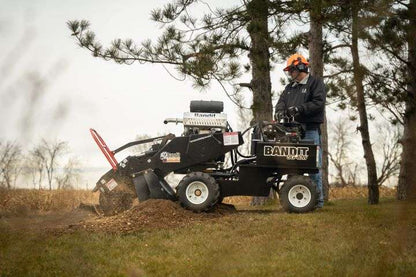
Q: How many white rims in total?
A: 2